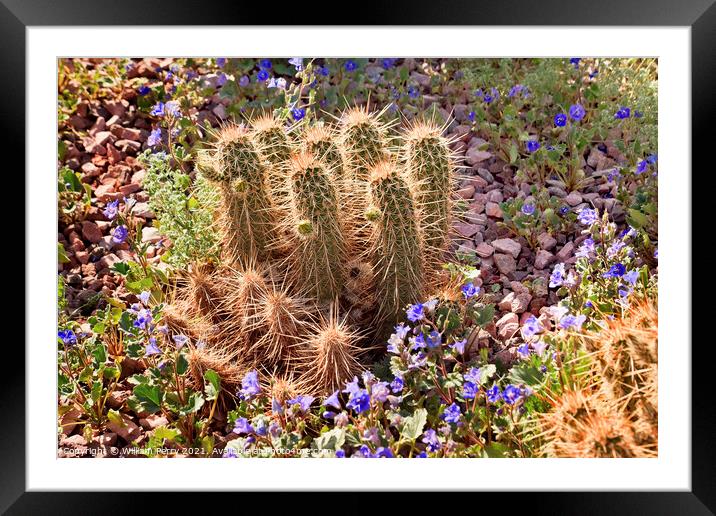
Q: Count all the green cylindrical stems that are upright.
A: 7